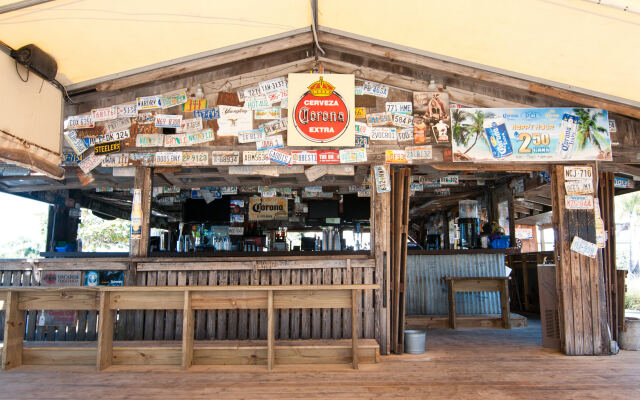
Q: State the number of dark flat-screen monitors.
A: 3